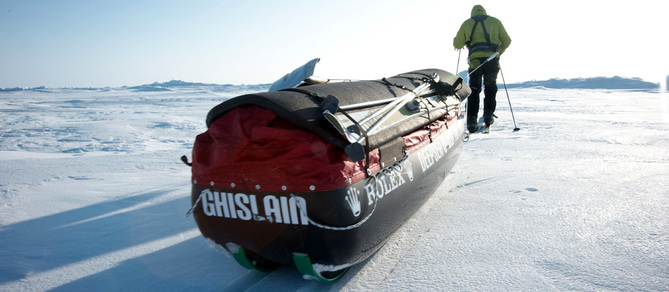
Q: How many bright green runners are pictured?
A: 2